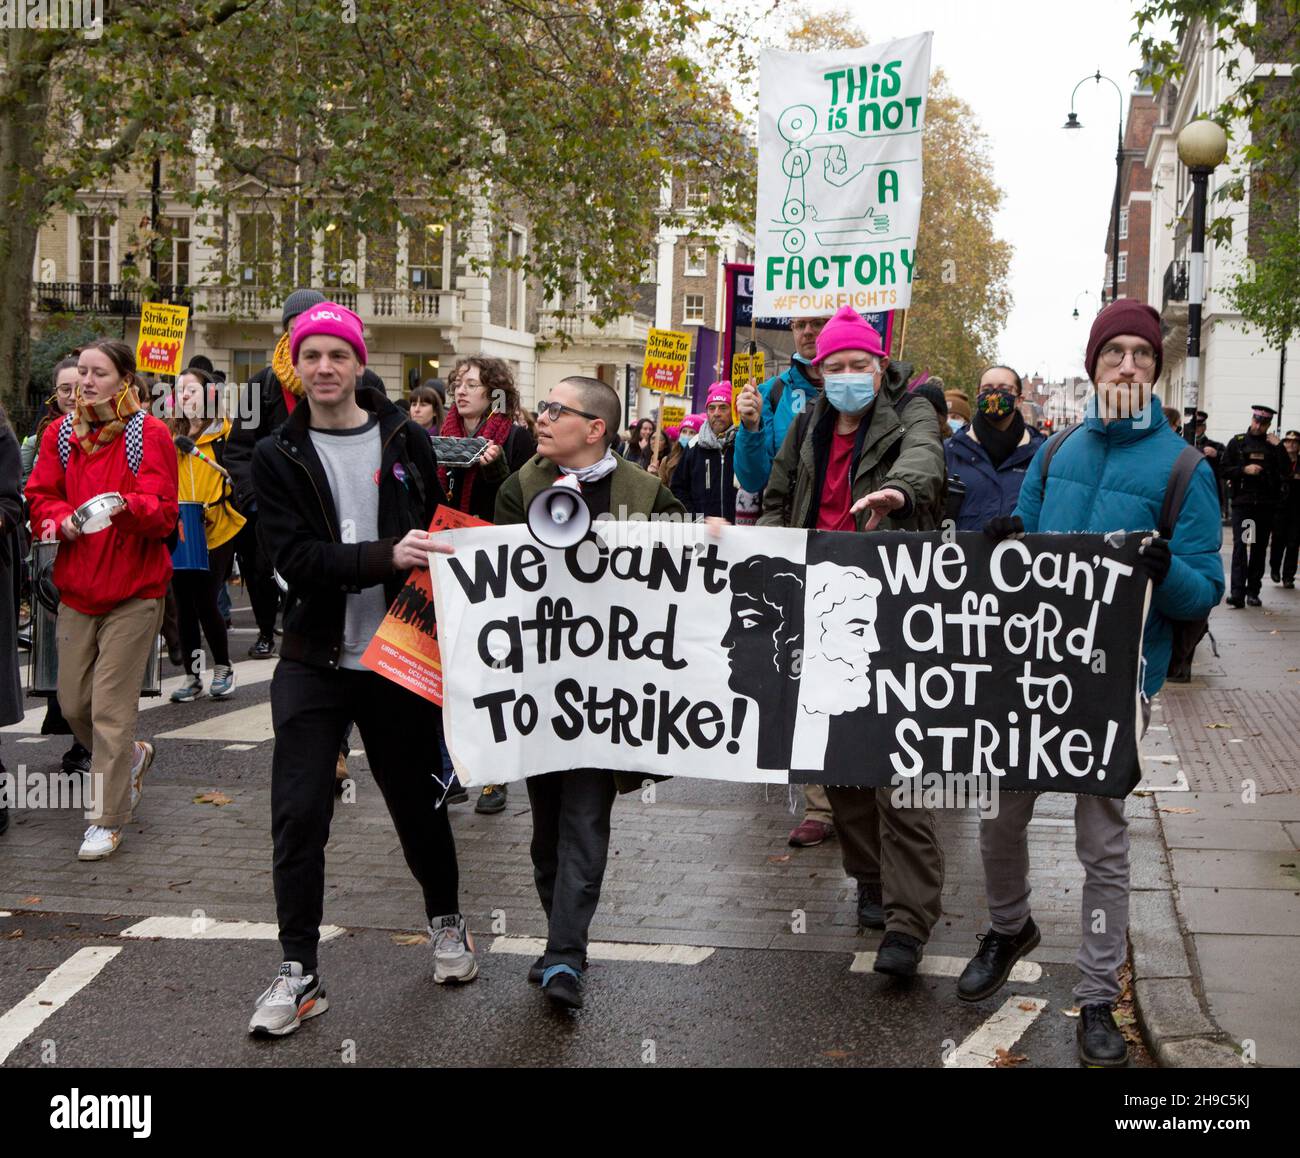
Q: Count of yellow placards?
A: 4